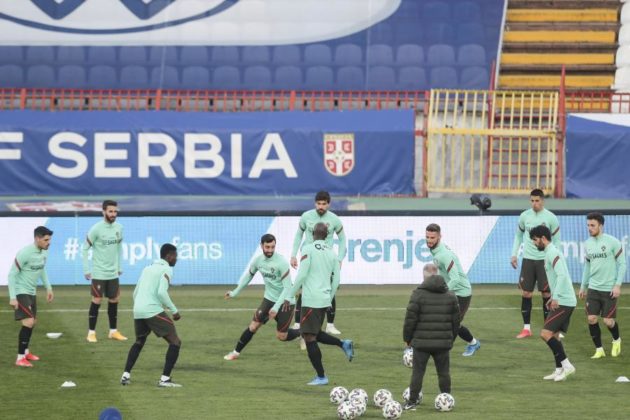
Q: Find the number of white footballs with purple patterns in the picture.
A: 9